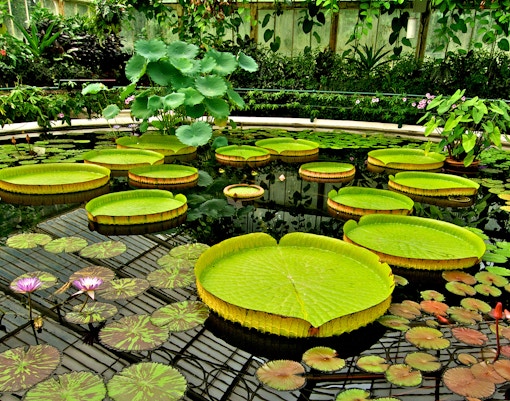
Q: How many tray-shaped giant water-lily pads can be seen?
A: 14